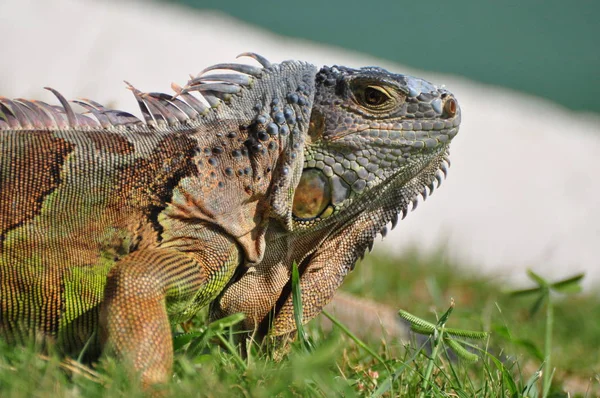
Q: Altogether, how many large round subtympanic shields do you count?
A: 1